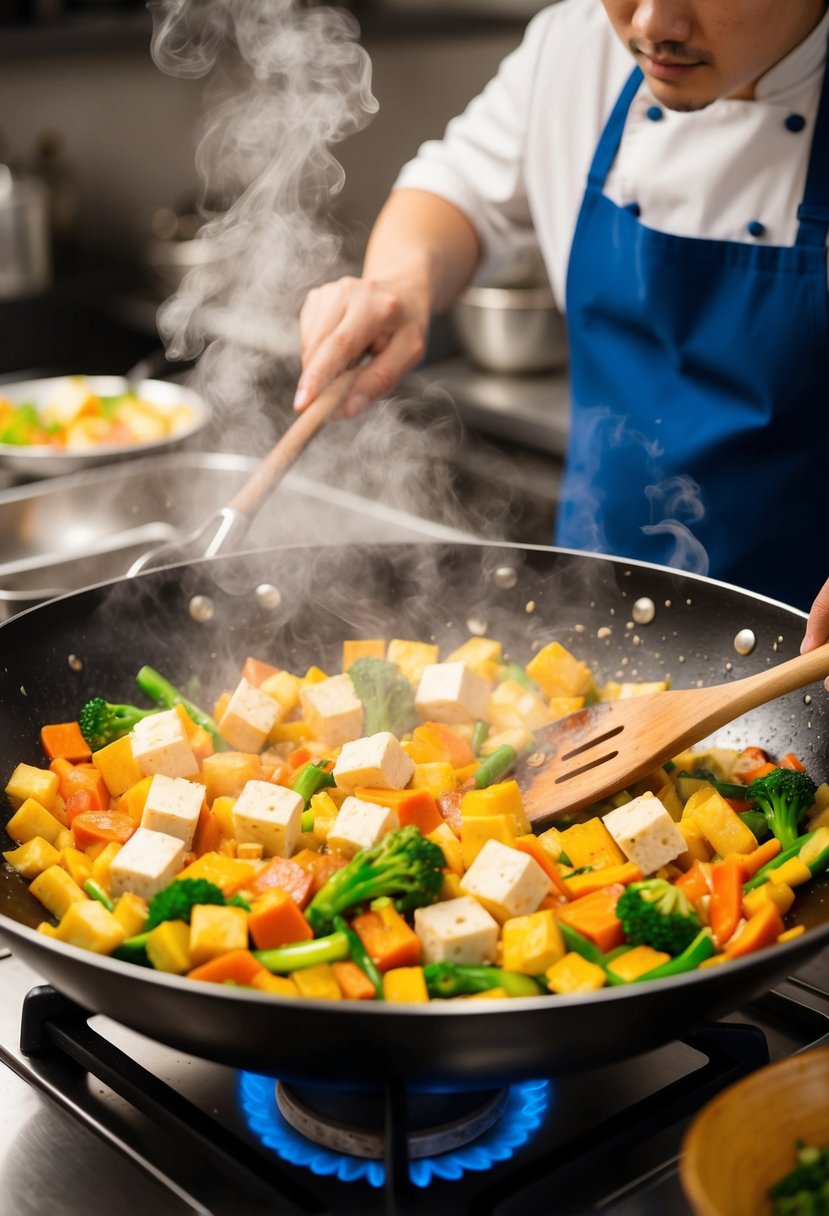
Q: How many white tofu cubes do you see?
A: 12